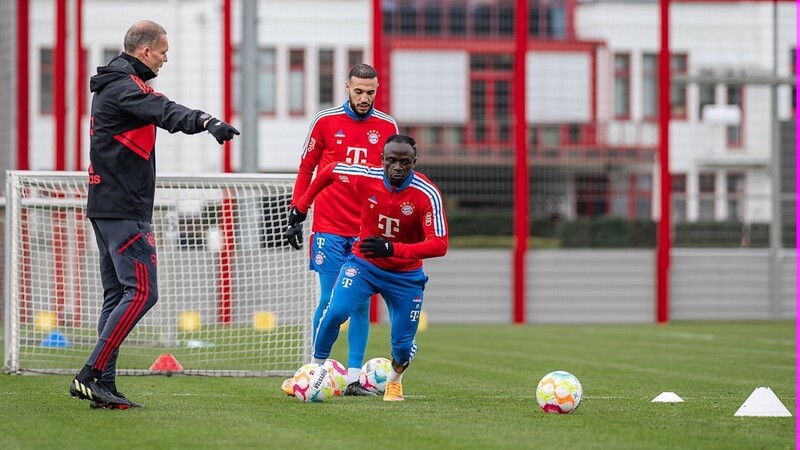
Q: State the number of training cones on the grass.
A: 4